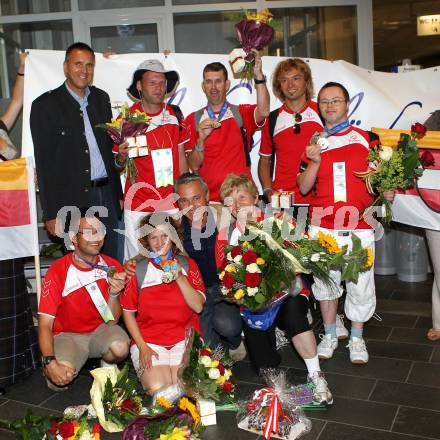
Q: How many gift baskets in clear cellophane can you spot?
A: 1